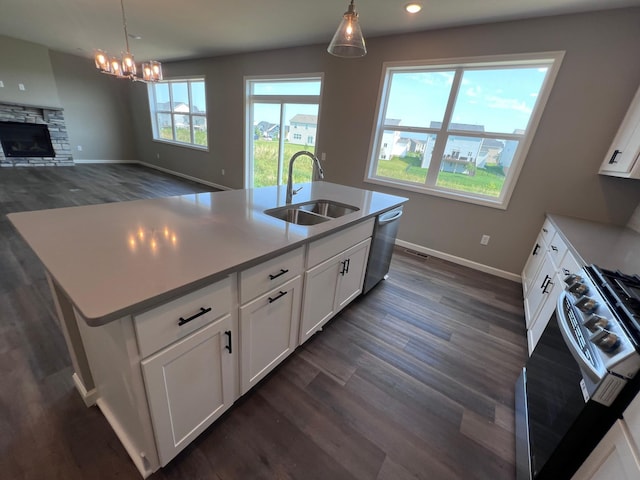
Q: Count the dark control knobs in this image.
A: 5